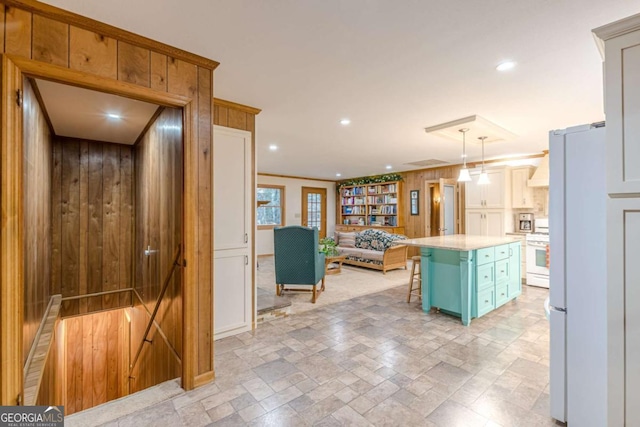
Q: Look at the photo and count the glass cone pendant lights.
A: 2